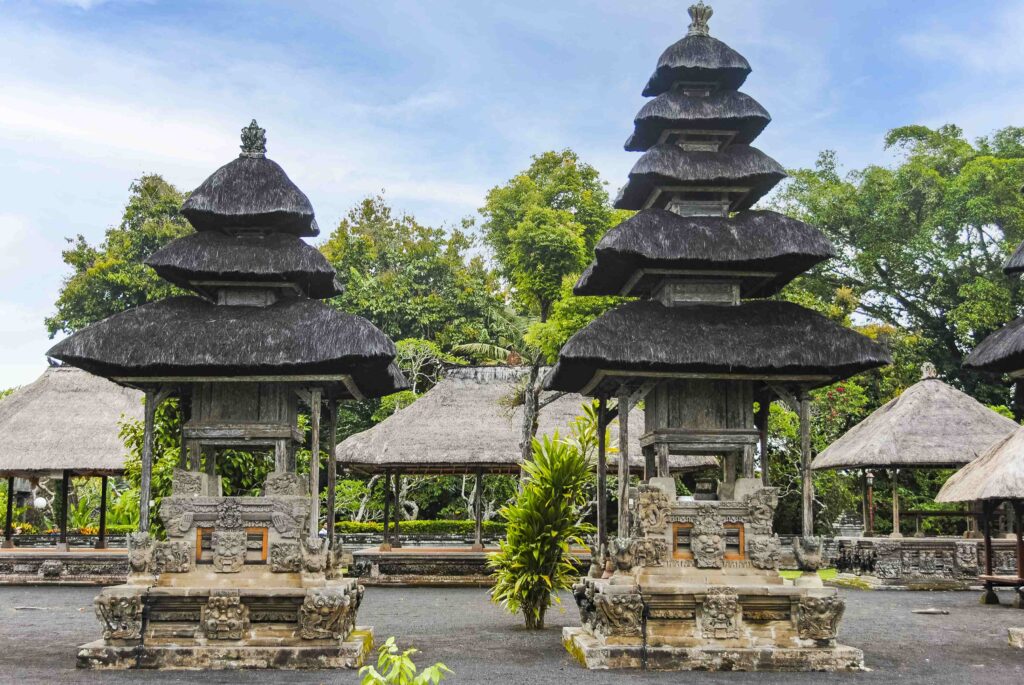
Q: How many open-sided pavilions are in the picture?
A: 4